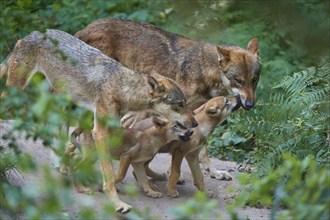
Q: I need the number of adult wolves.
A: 2